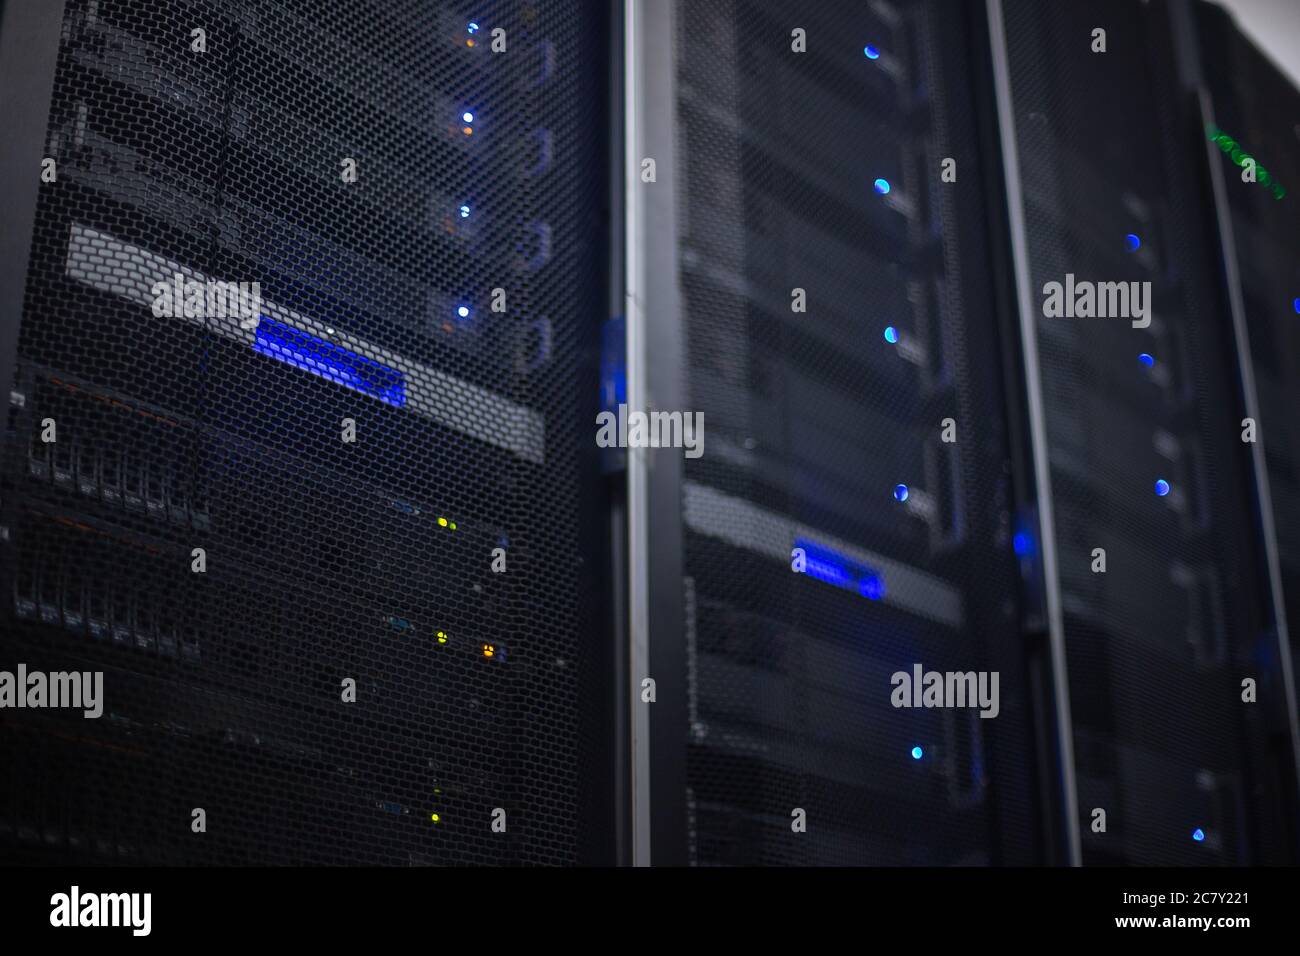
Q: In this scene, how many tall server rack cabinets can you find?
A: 4